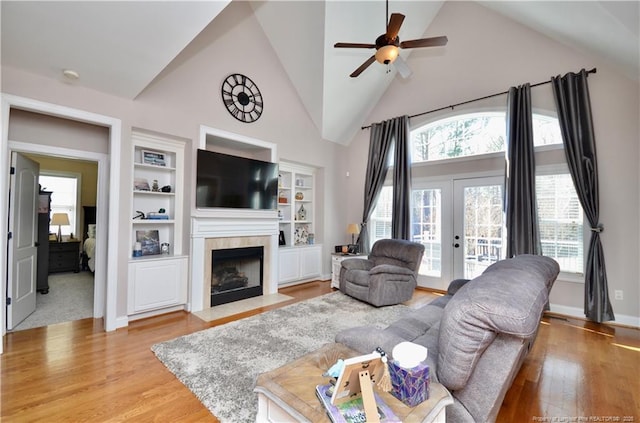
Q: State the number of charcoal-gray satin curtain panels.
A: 4